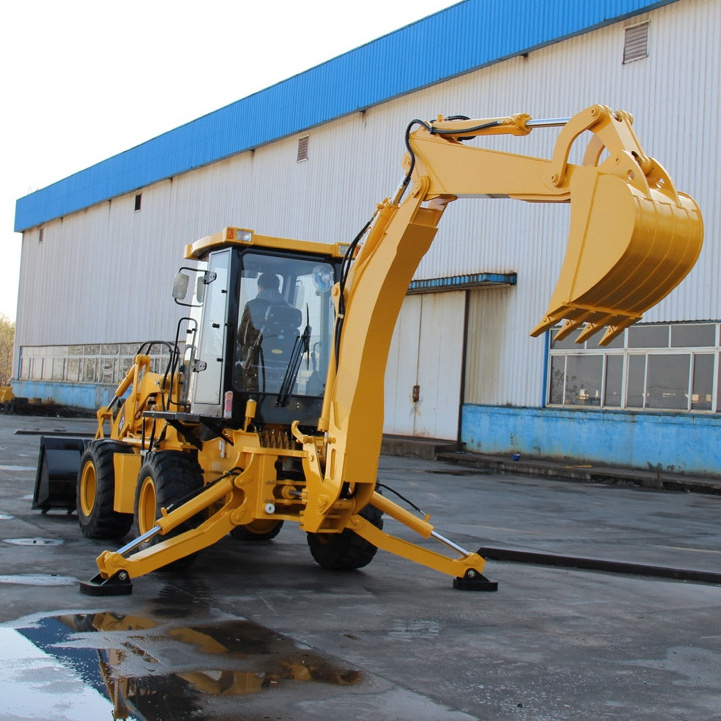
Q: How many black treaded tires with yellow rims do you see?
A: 4